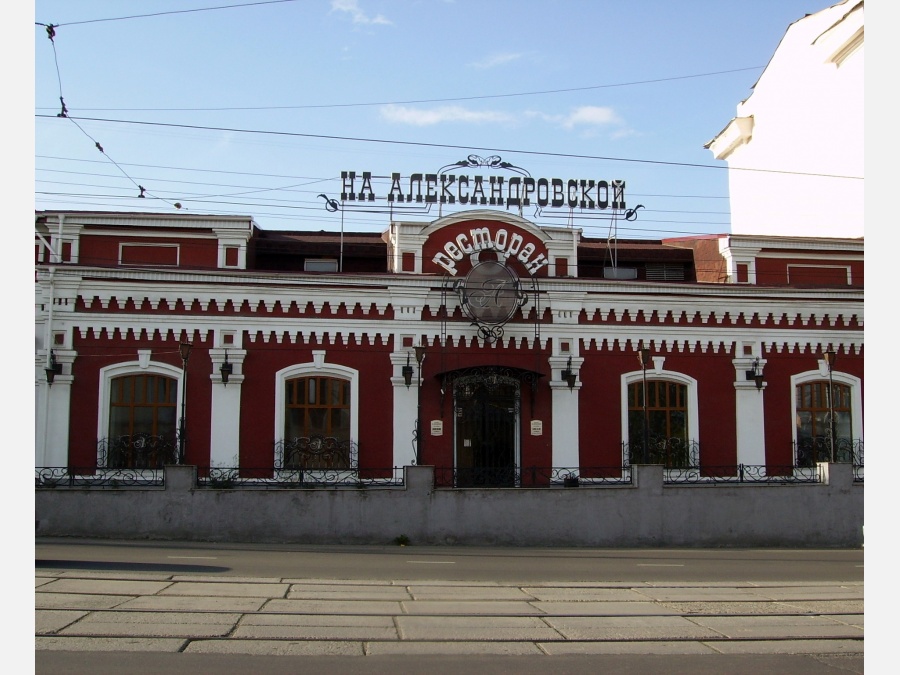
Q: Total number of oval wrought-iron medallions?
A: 1